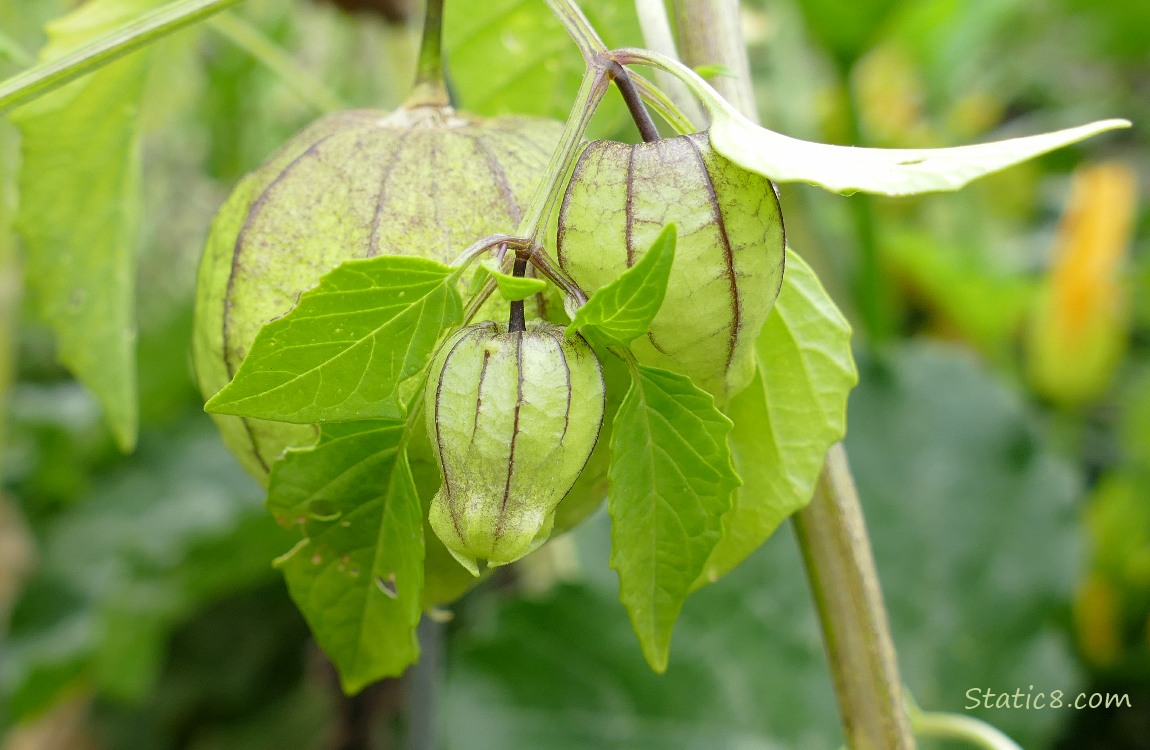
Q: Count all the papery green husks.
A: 3